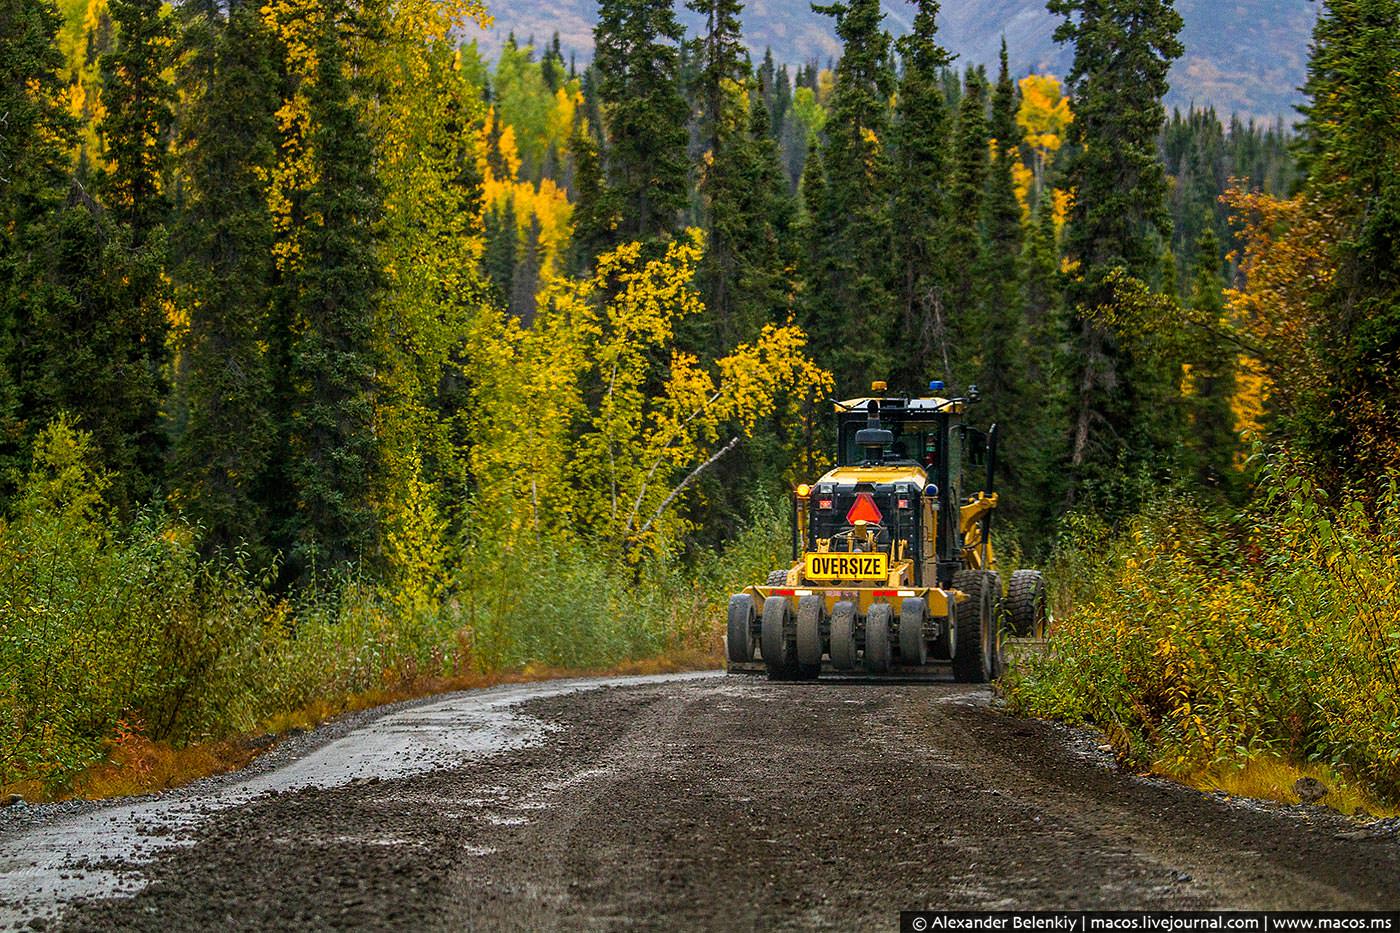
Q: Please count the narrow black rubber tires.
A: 6